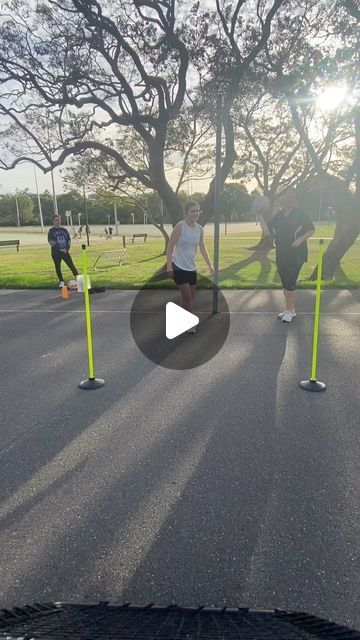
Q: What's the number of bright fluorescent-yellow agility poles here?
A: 2